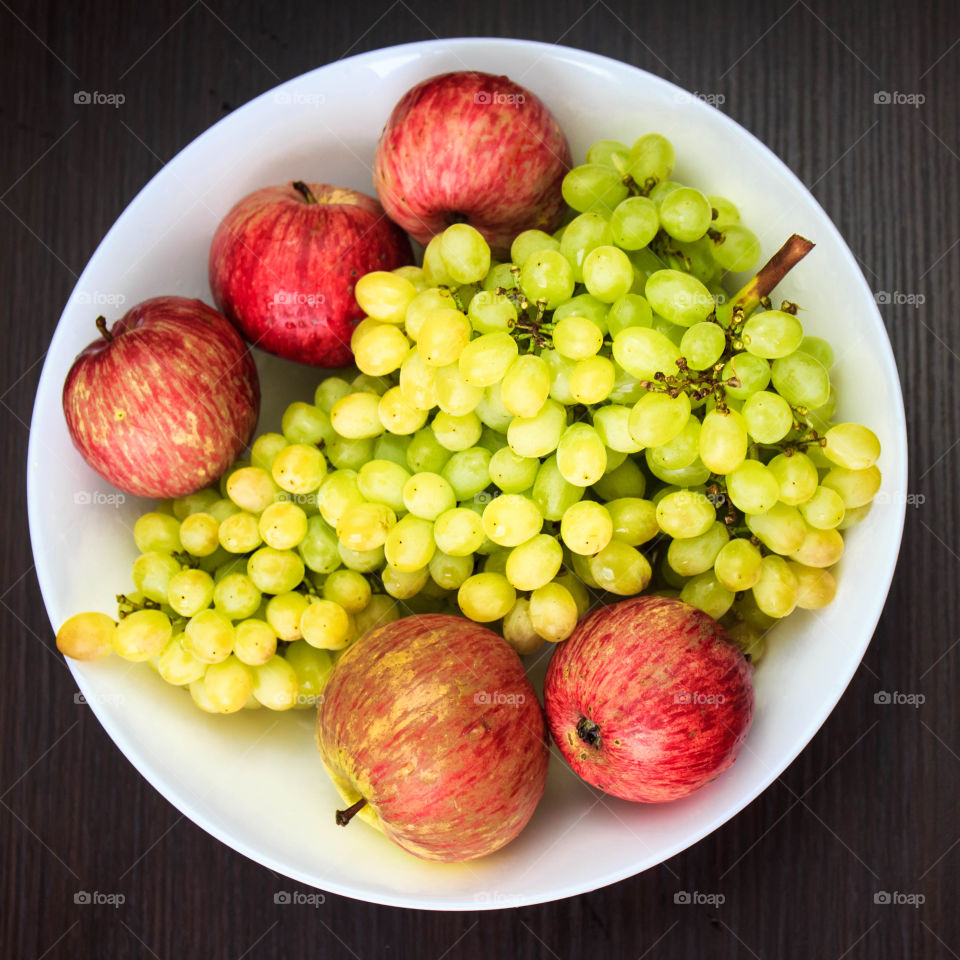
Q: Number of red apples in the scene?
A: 5